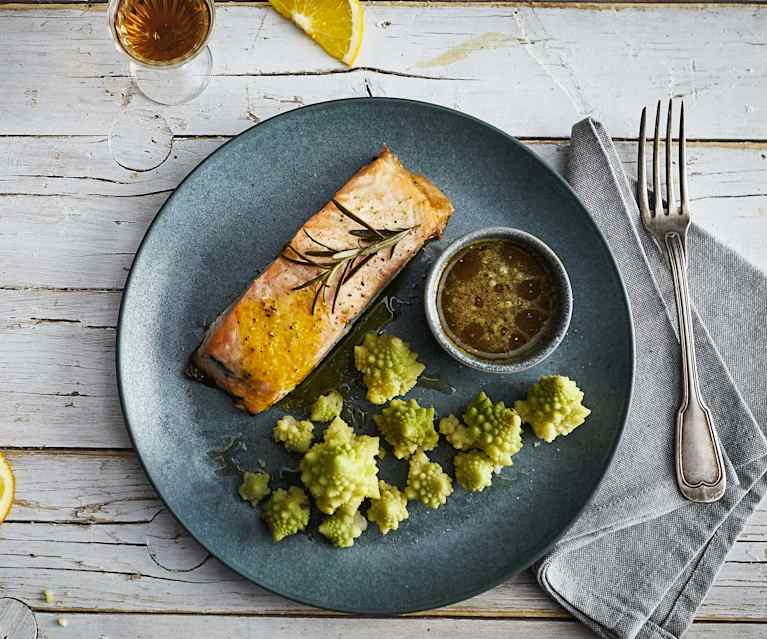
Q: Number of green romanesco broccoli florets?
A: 13